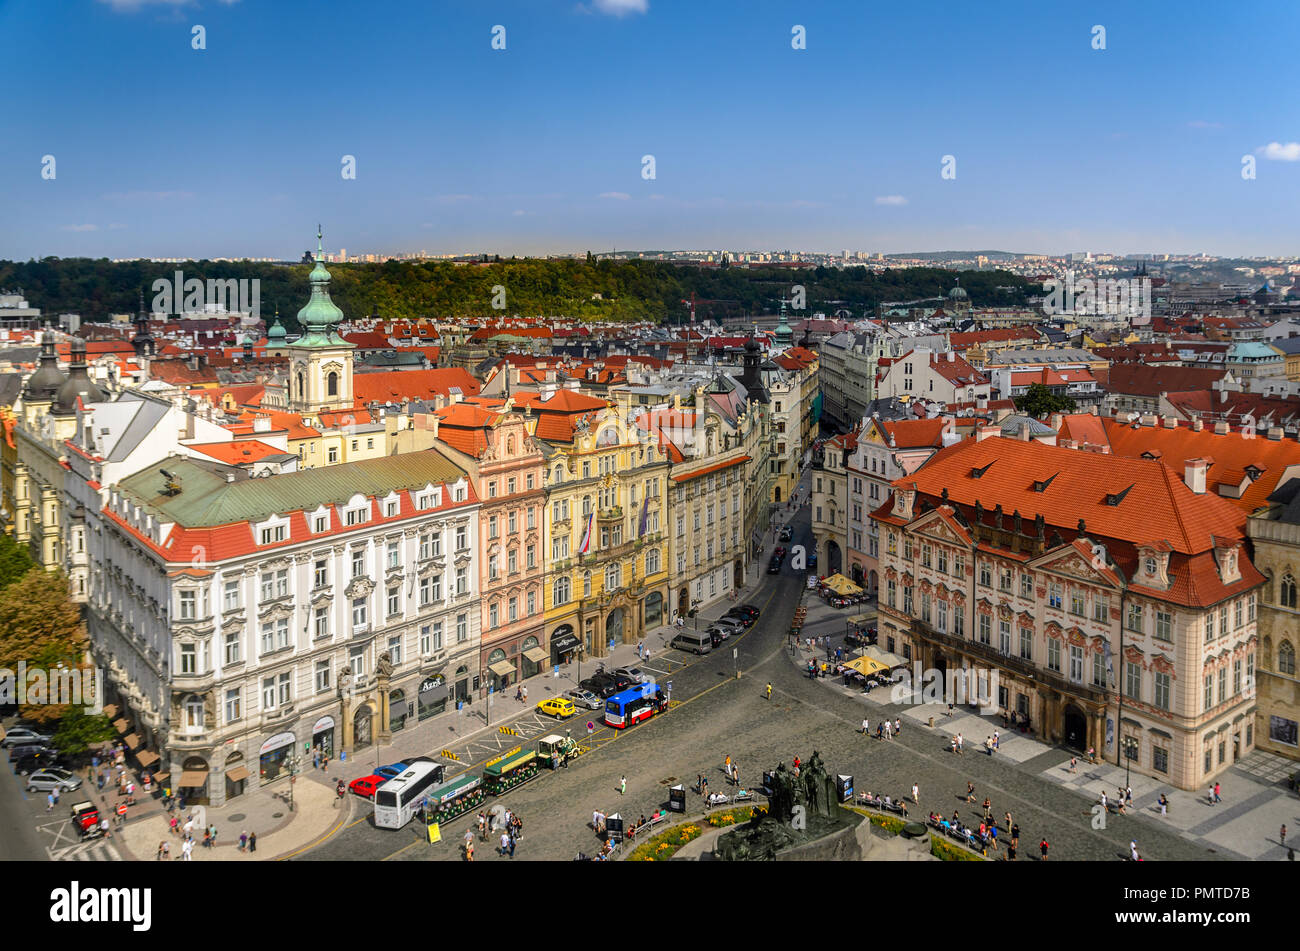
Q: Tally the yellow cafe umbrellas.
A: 3